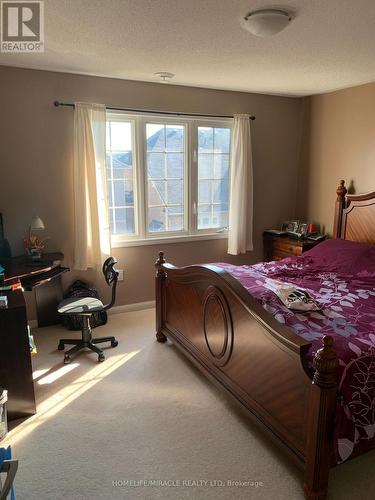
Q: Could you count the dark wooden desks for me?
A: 1